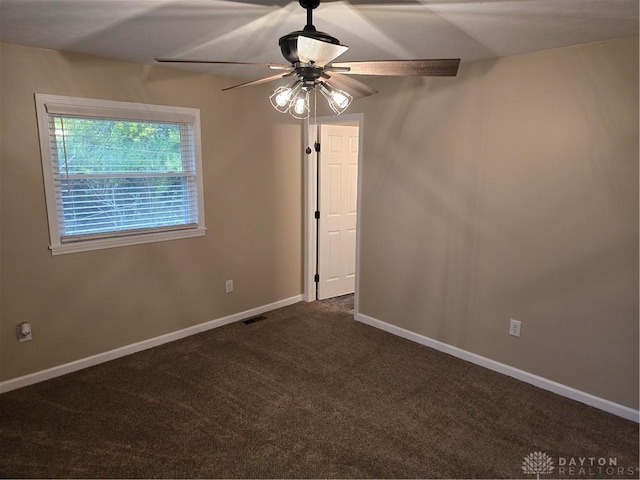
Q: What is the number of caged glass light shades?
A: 3